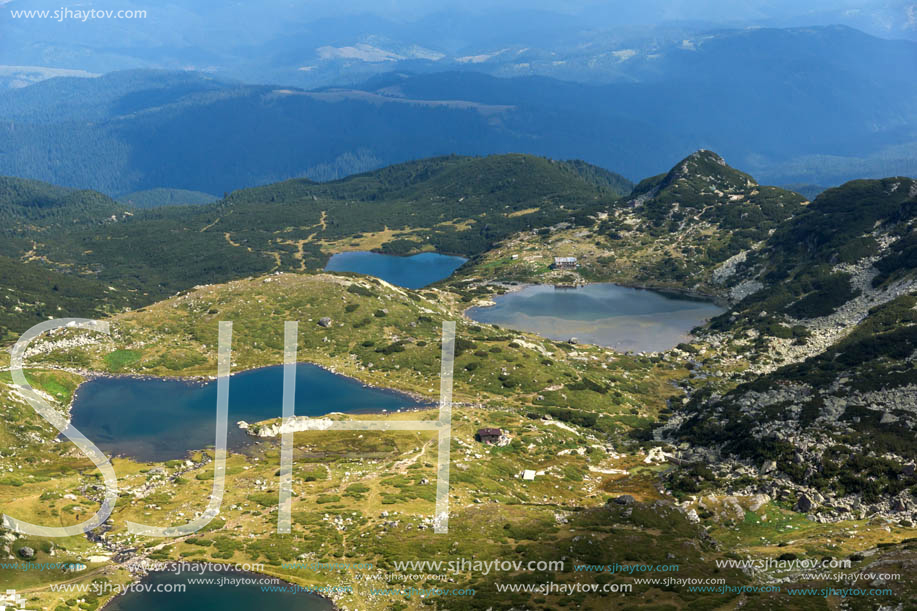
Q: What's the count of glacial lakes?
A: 4